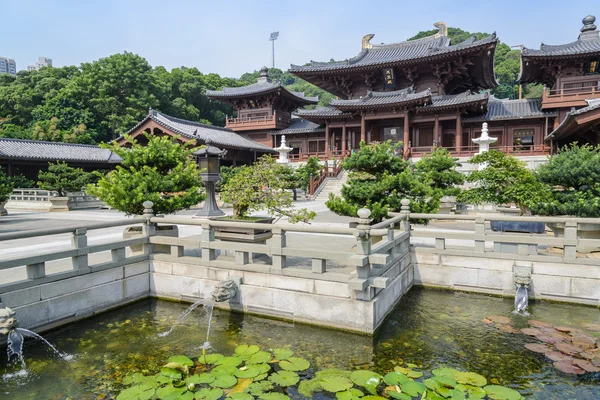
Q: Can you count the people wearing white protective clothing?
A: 0